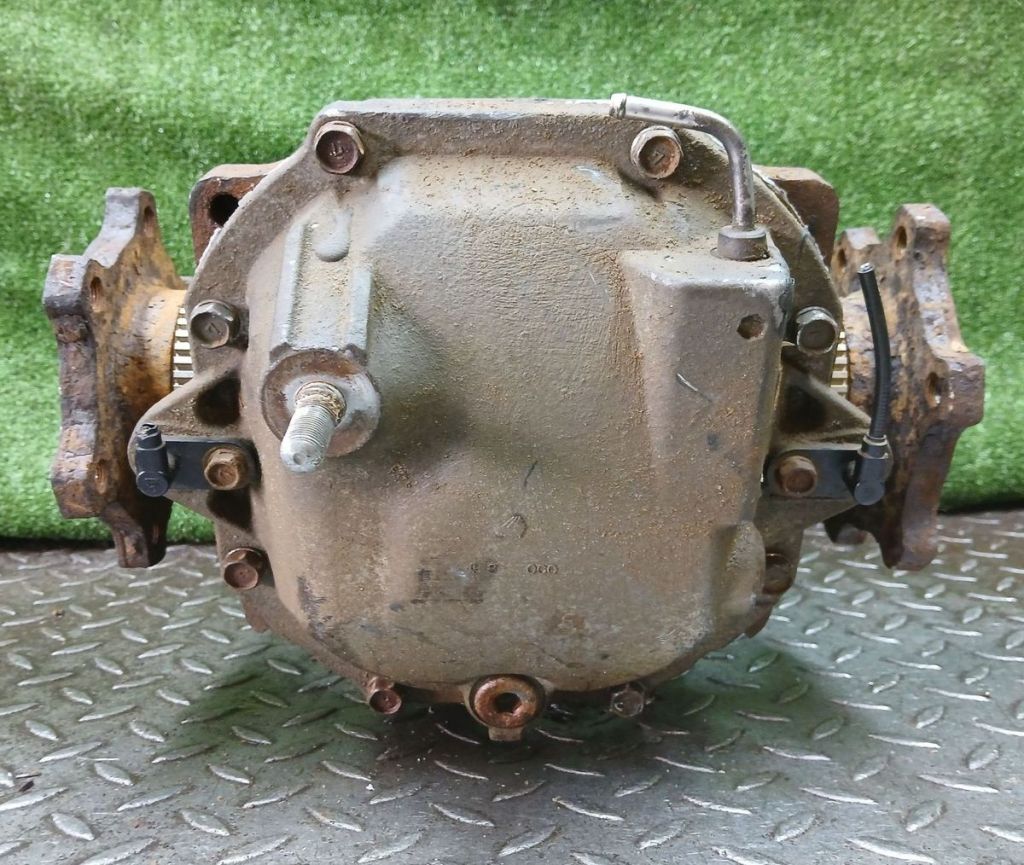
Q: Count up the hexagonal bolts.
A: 10